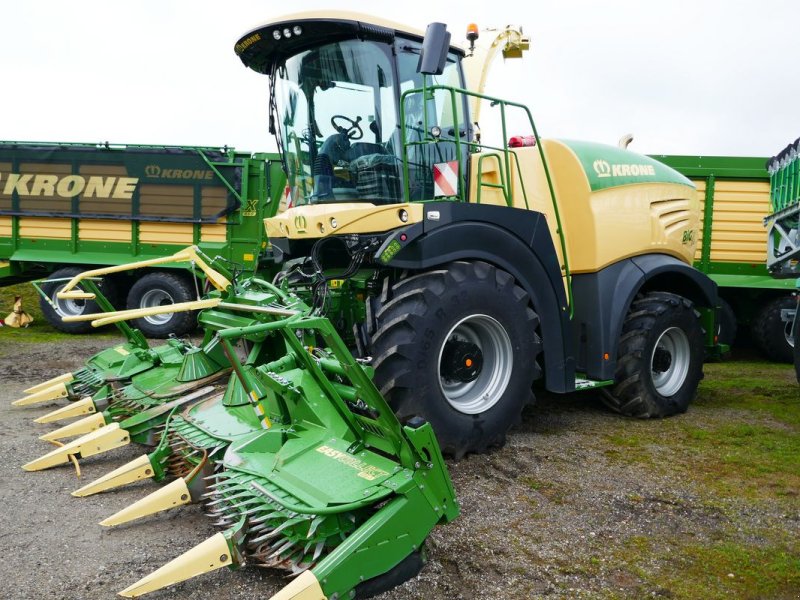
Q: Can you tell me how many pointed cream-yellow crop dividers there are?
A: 9